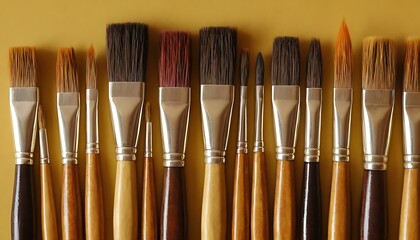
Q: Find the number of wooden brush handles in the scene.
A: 15